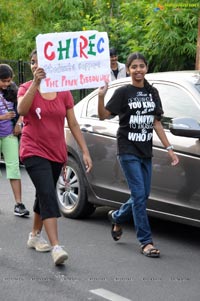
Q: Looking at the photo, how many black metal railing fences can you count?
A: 1